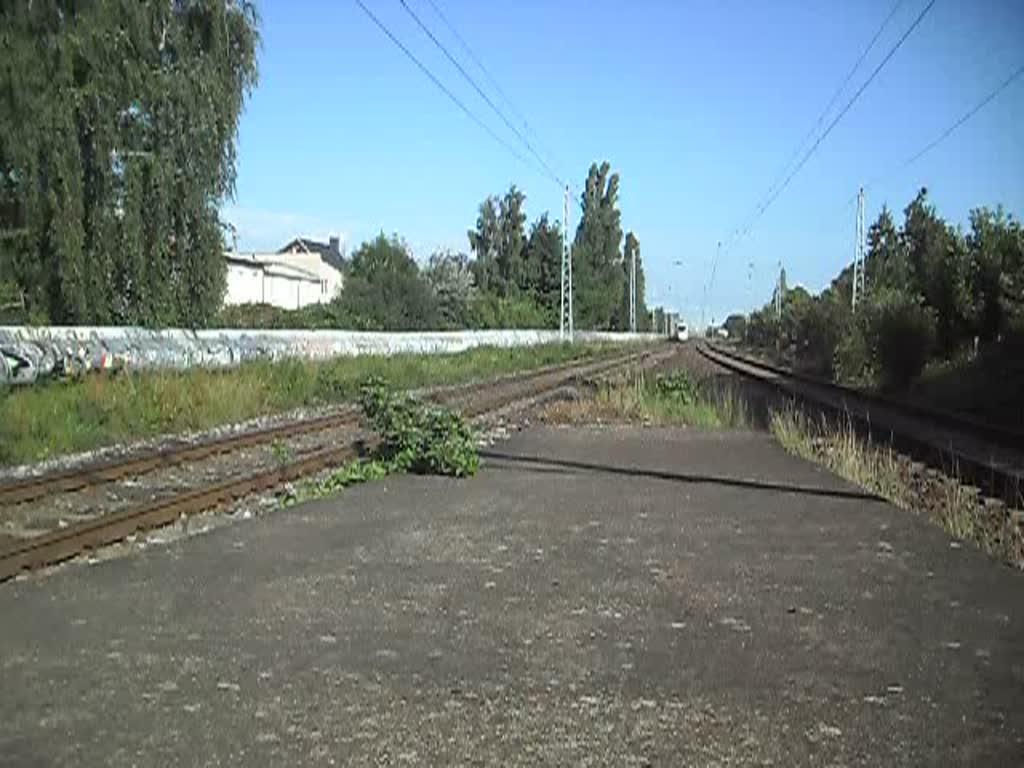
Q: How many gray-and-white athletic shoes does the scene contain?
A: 0